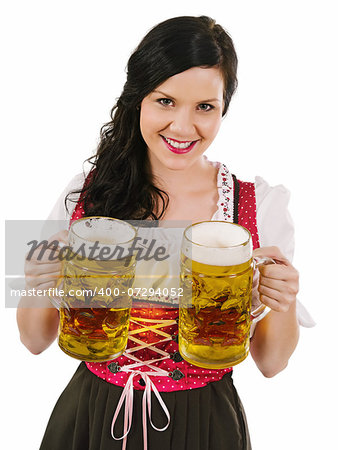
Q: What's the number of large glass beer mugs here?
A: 2